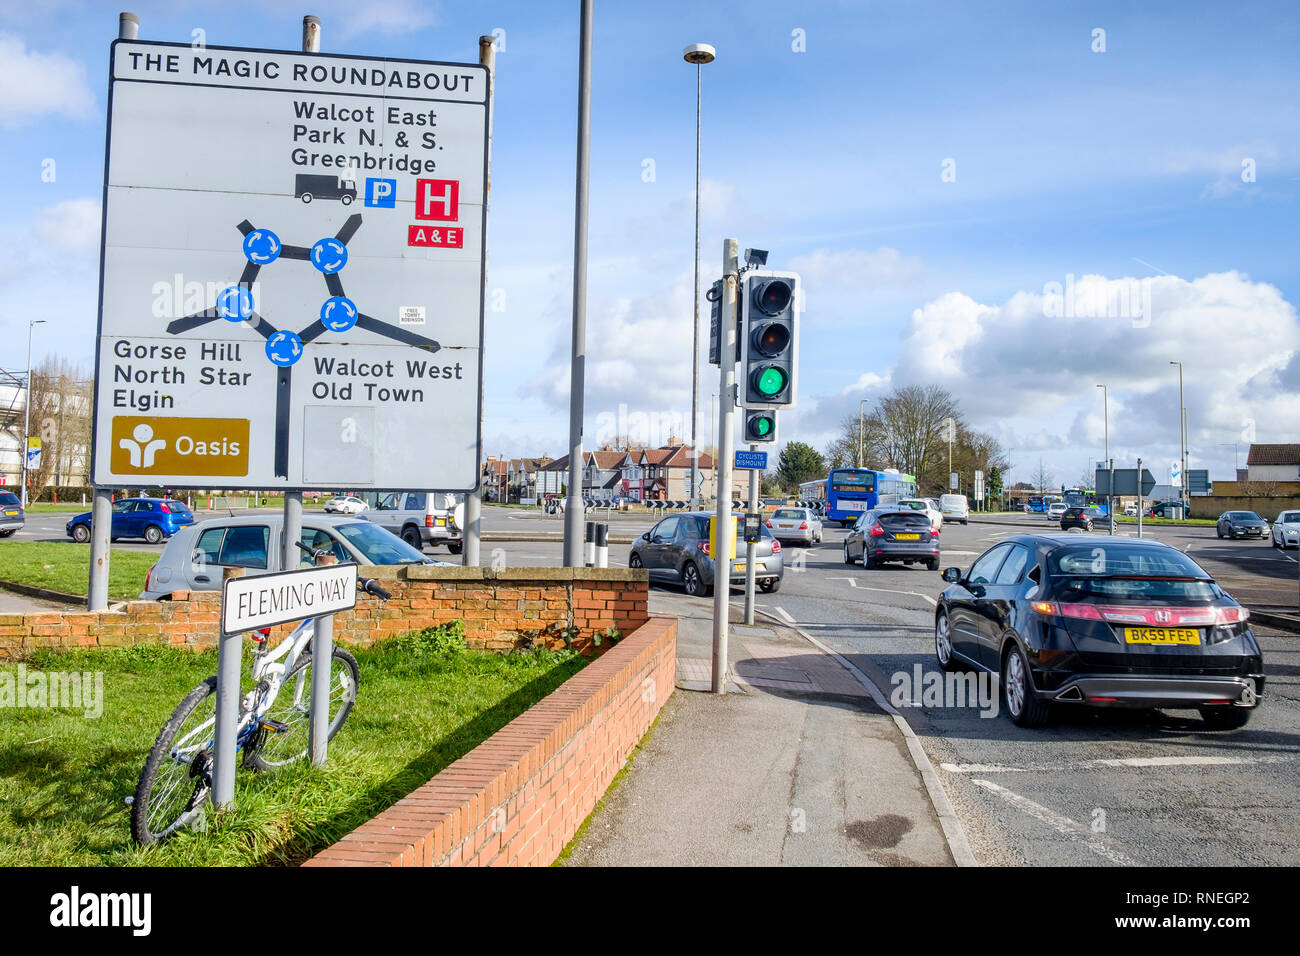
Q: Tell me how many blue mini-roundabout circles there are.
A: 5